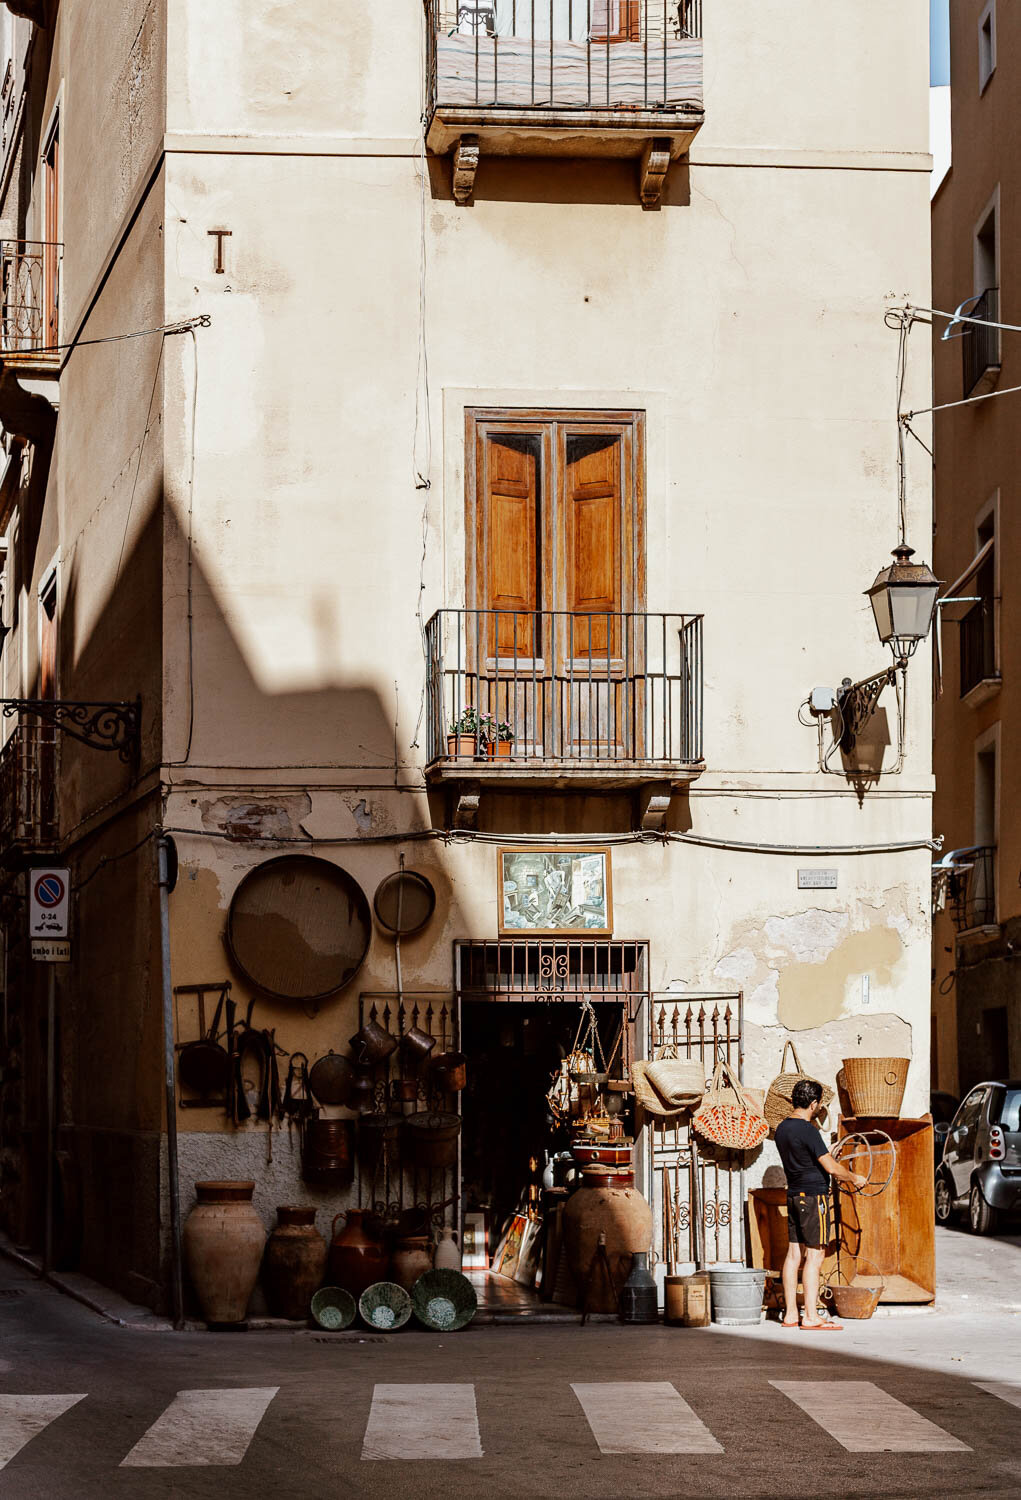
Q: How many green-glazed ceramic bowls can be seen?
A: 3